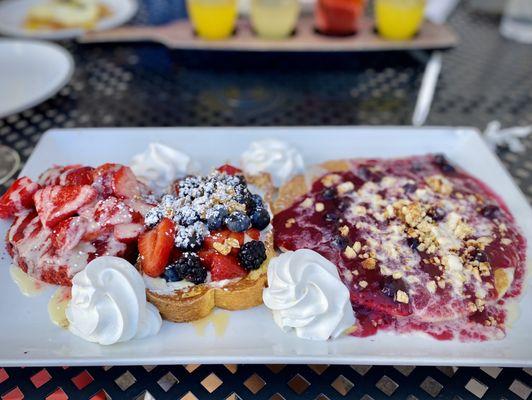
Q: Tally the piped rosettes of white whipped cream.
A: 4